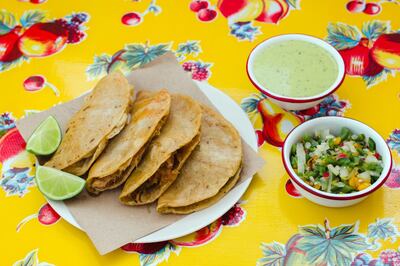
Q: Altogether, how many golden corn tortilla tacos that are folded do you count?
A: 4